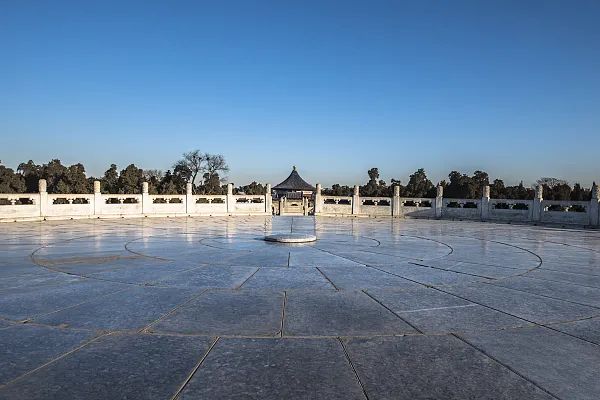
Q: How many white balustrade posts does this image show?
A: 13